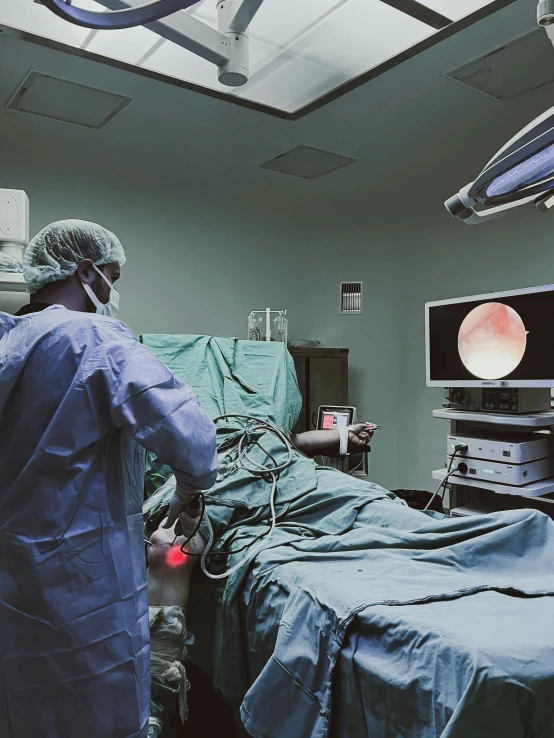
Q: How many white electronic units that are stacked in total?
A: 2